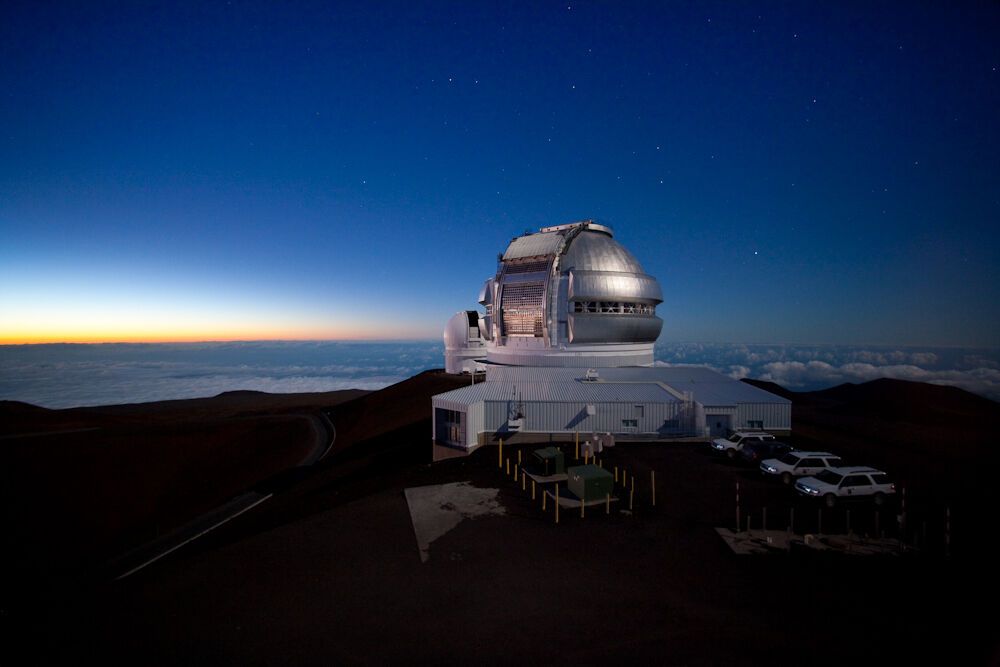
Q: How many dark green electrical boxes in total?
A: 2